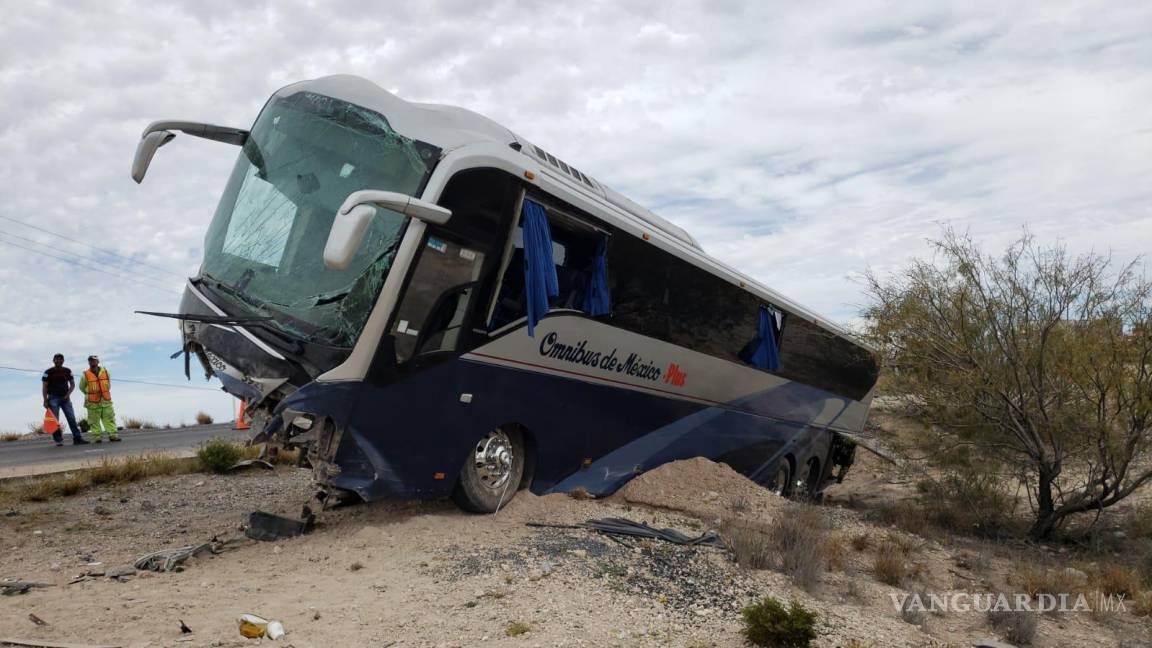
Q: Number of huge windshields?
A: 1